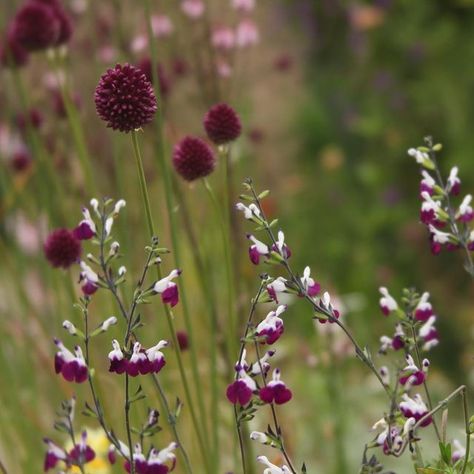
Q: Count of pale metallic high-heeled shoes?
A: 0